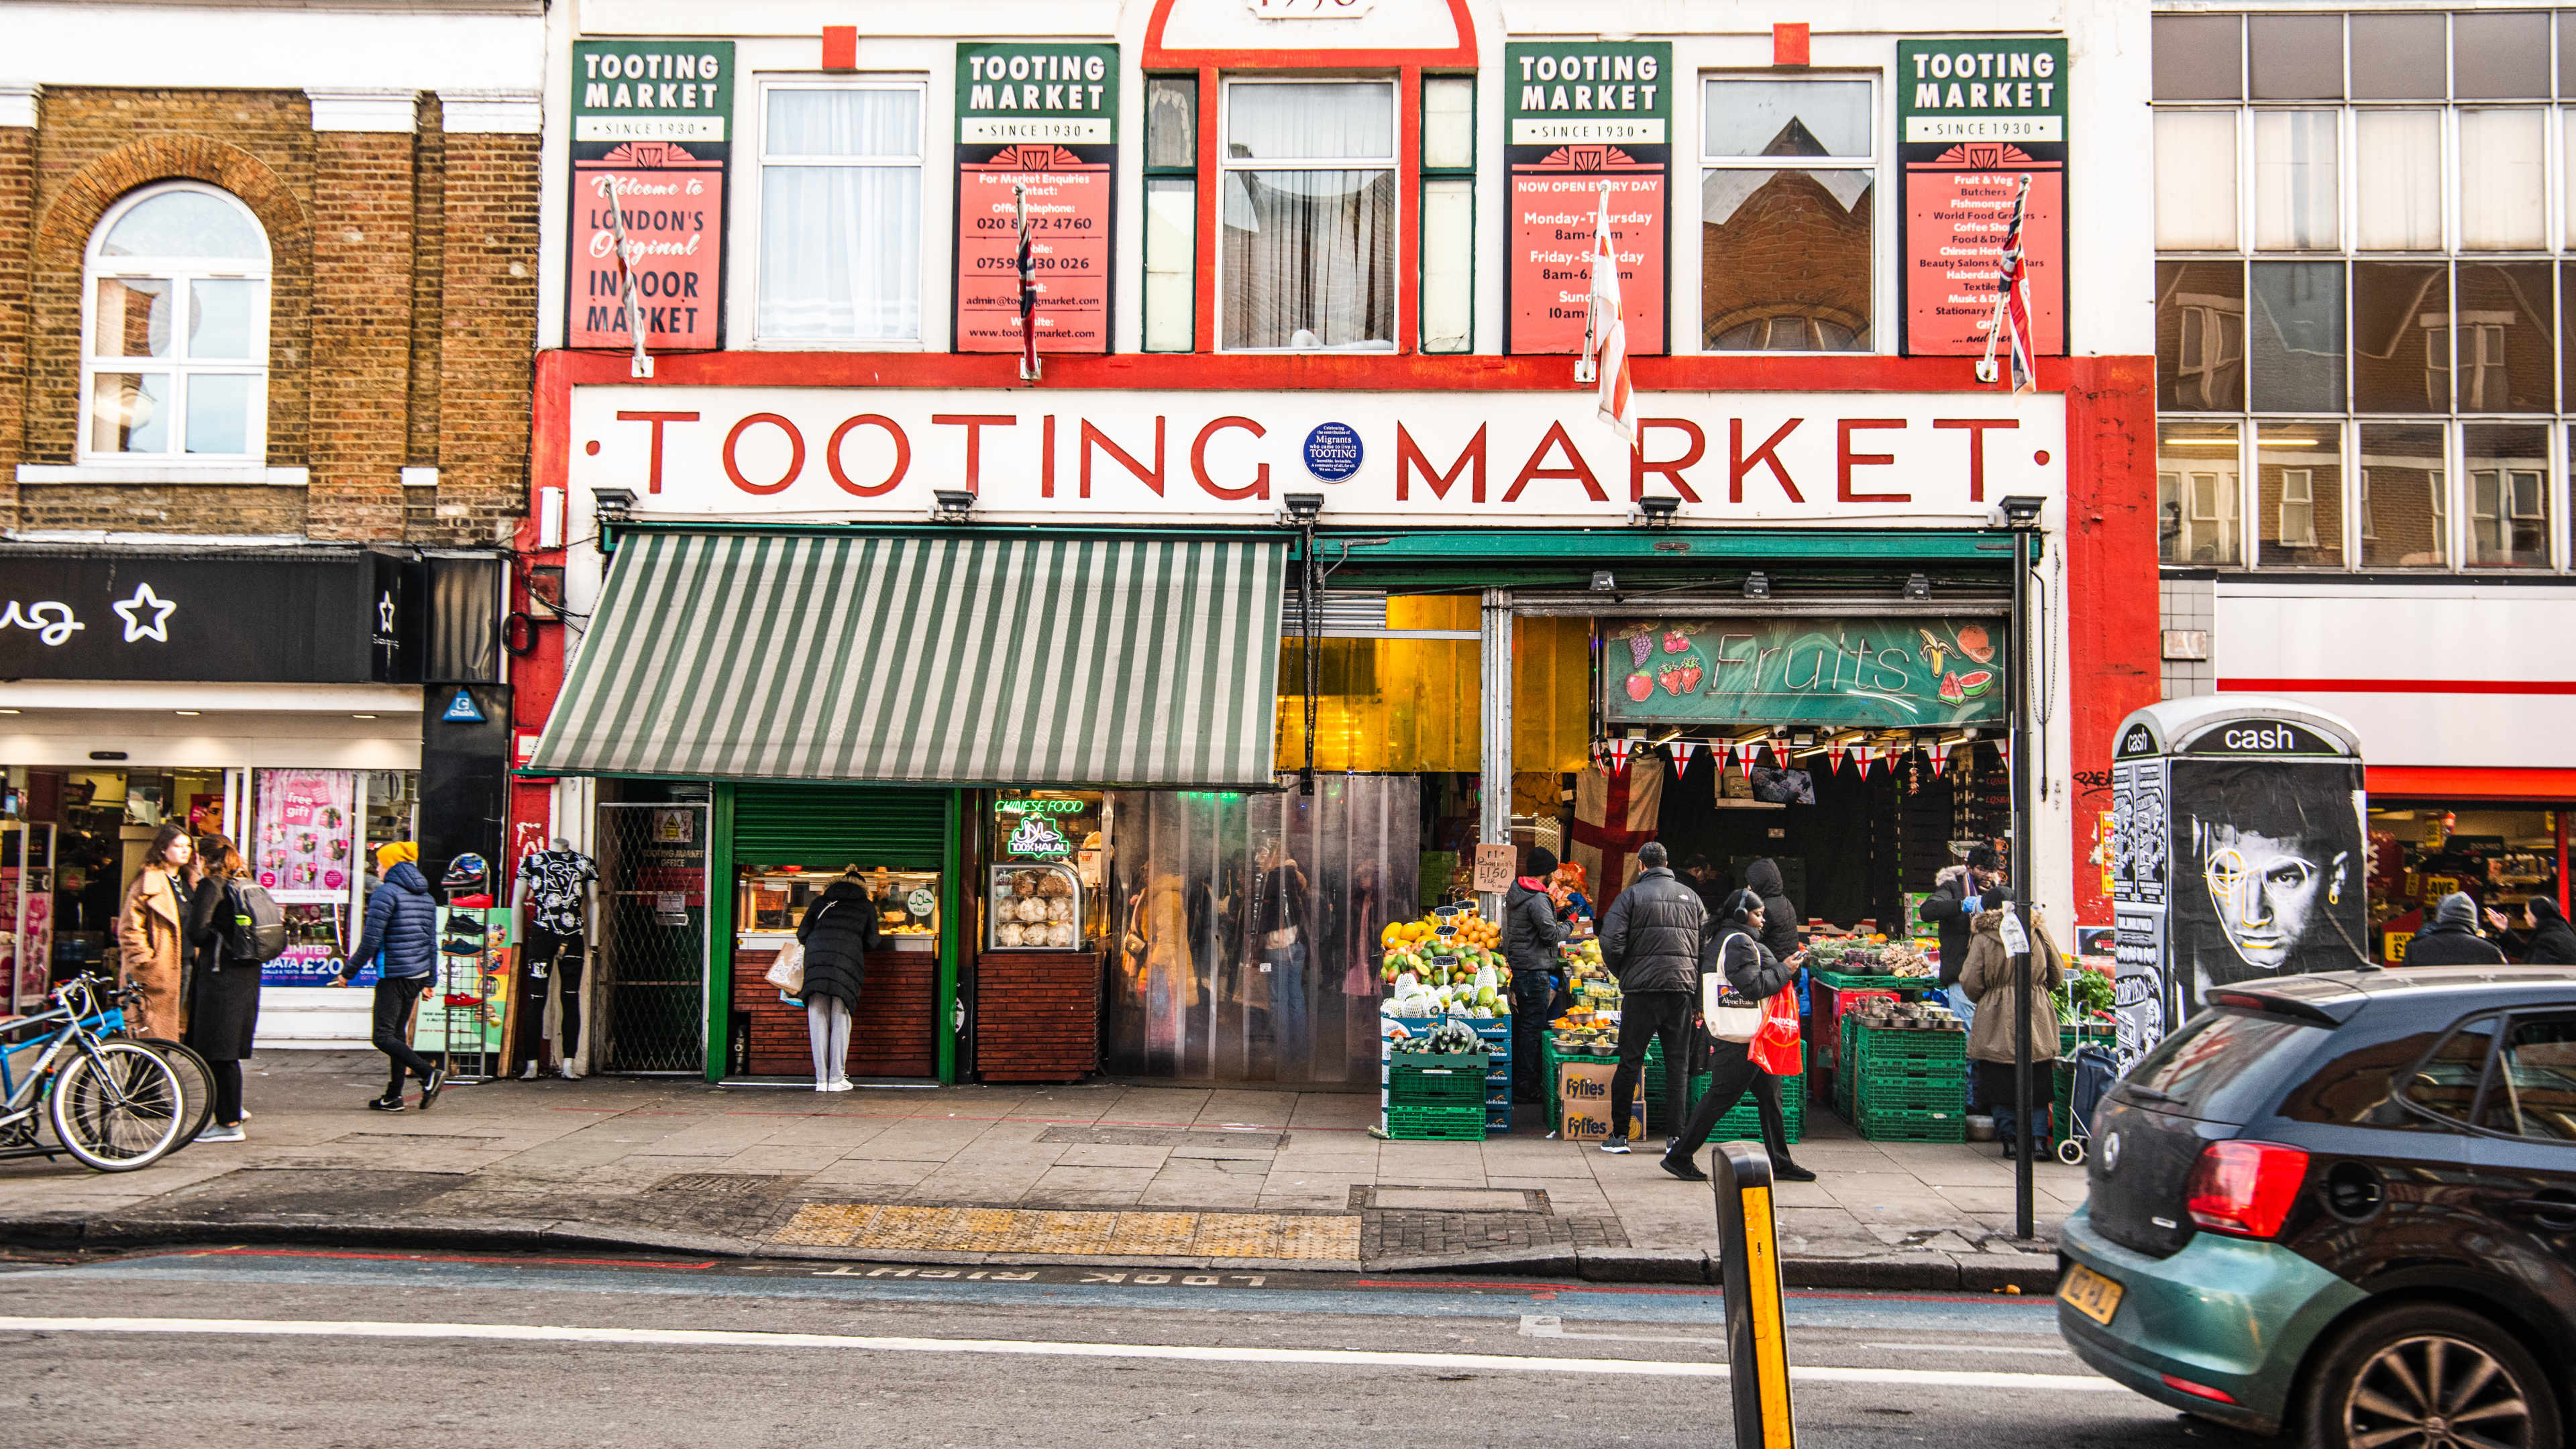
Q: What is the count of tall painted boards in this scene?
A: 4